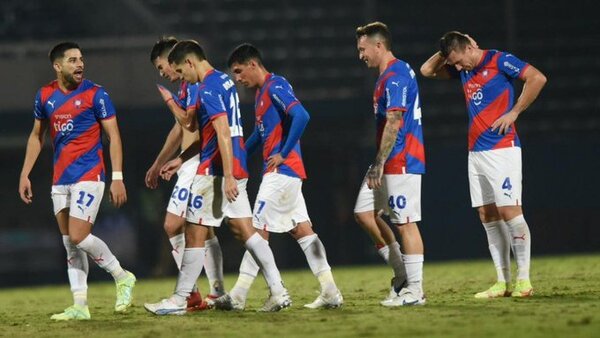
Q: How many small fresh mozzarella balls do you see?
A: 0